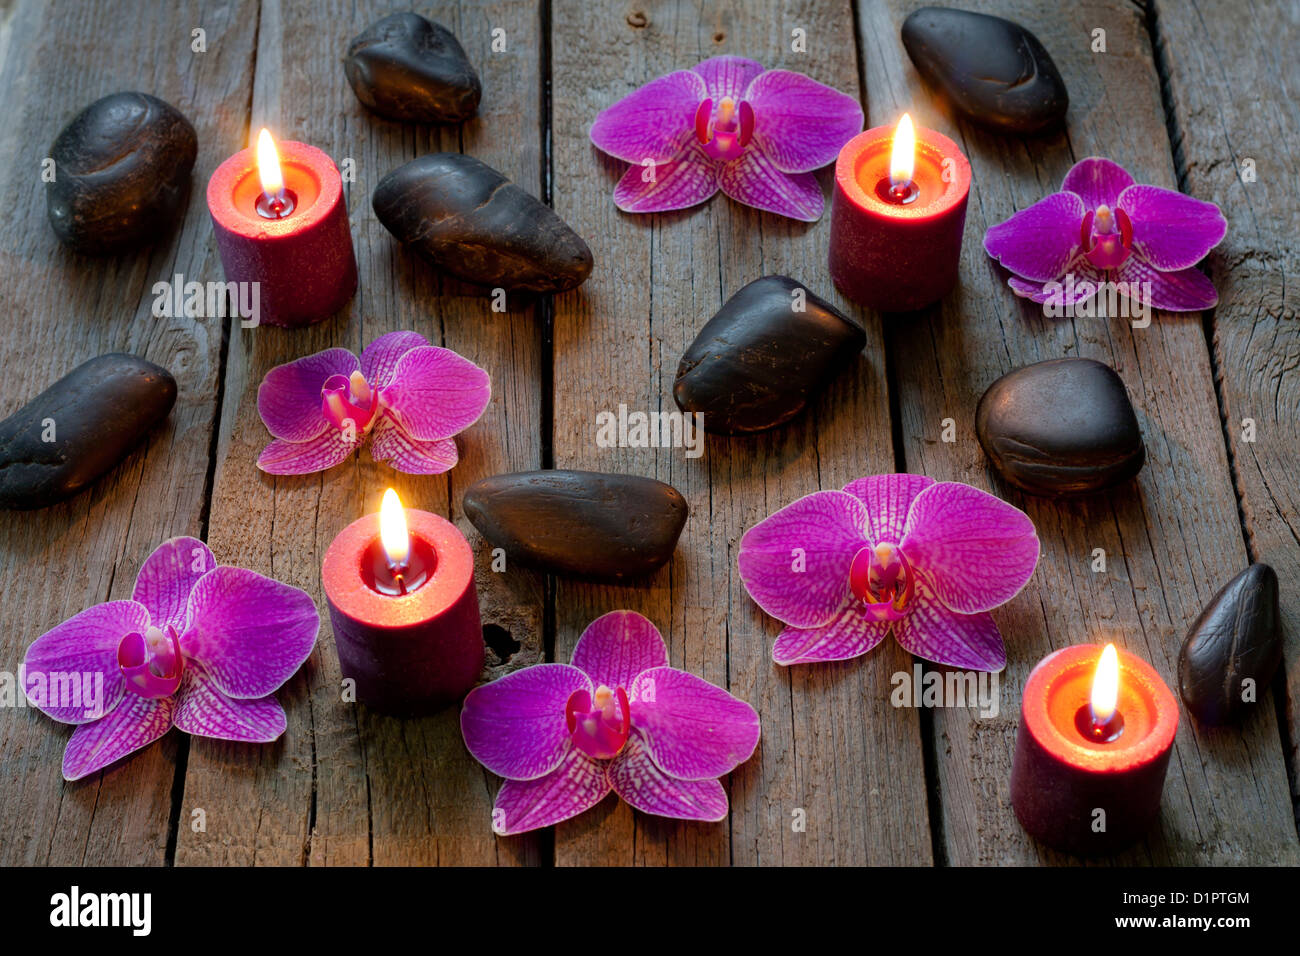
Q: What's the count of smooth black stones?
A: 9